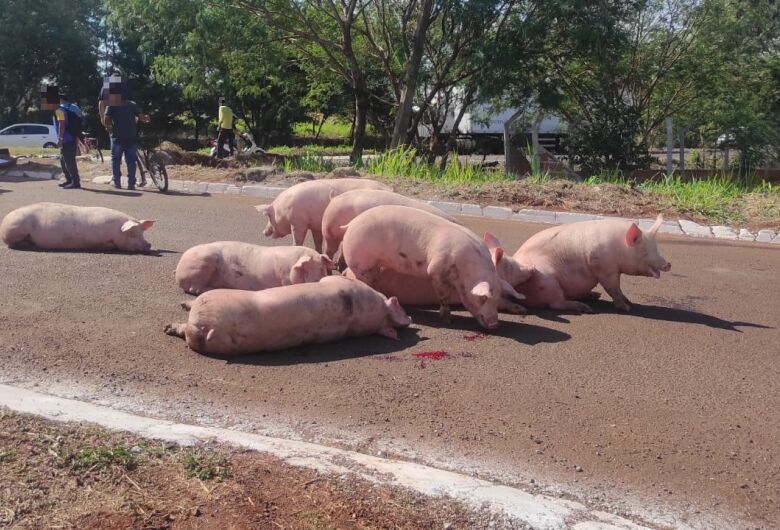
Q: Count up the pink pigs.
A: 8